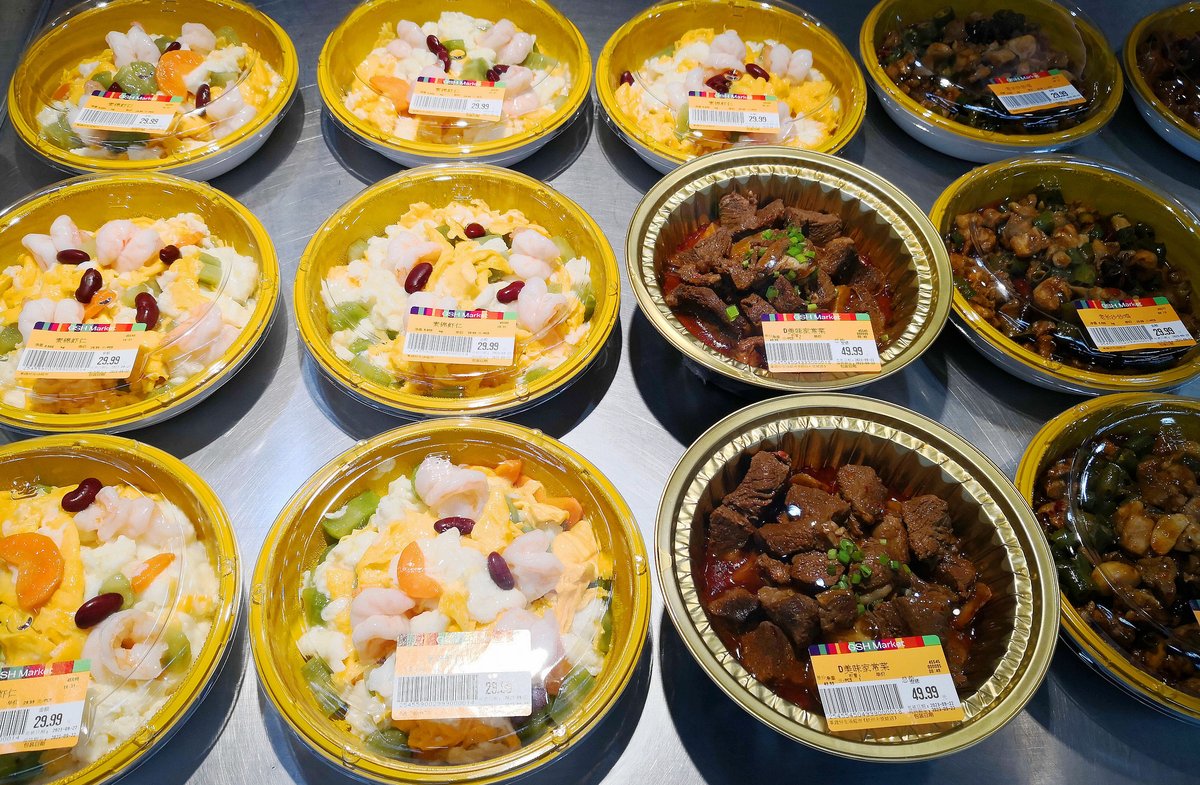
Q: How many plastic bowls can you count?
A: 11